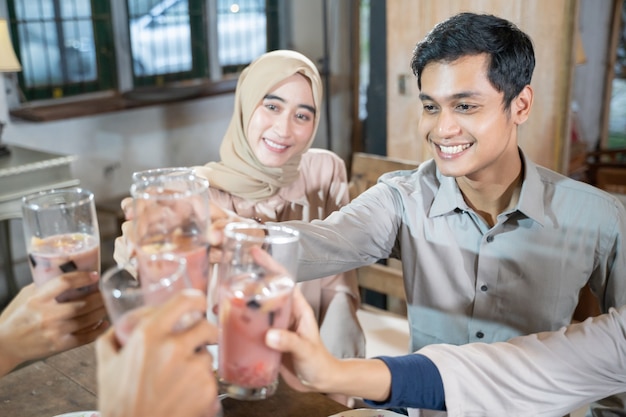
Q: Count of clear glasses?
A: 5